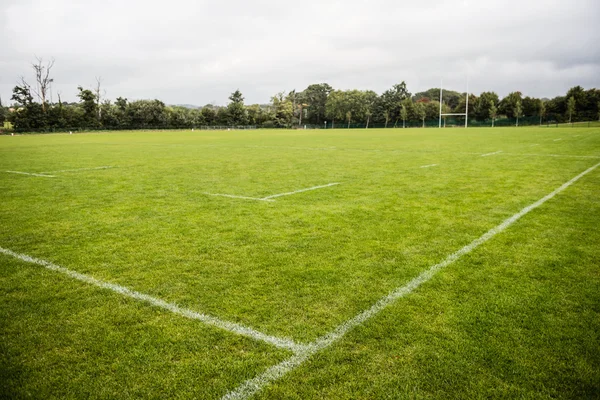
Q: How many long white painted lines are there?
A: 2